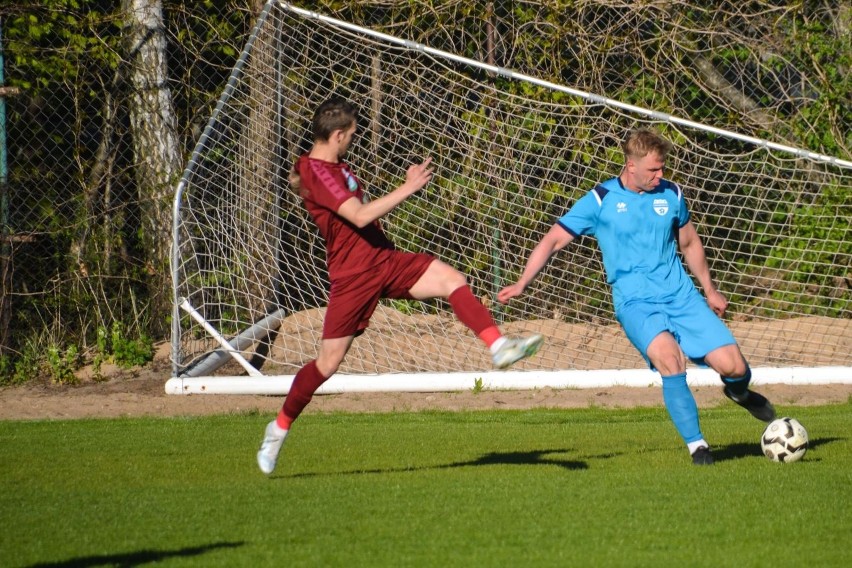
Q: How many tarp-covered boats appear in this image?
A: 0